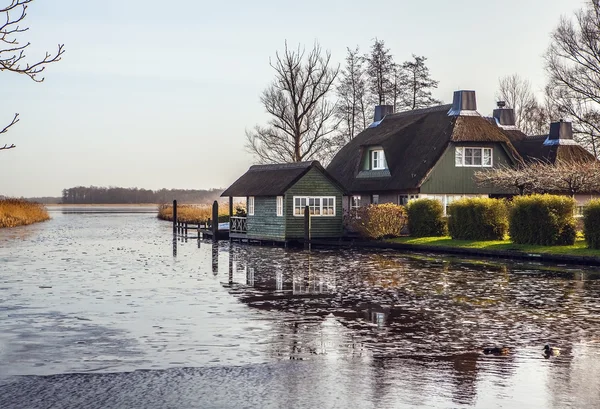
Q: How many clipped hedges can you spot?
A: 4